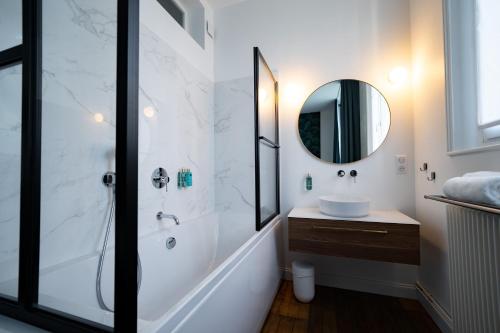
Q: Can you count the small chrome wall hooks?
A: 2